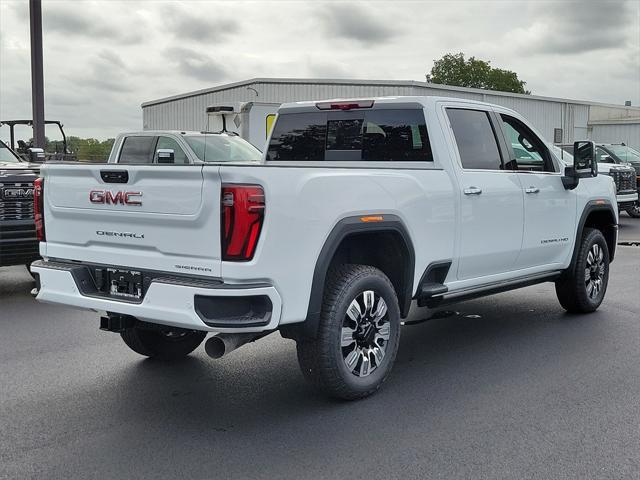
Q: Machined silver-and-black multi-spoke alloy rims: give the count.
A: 2